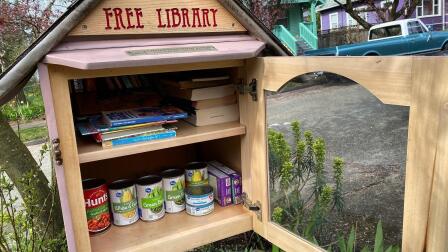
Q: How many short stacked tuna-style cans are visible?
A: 2